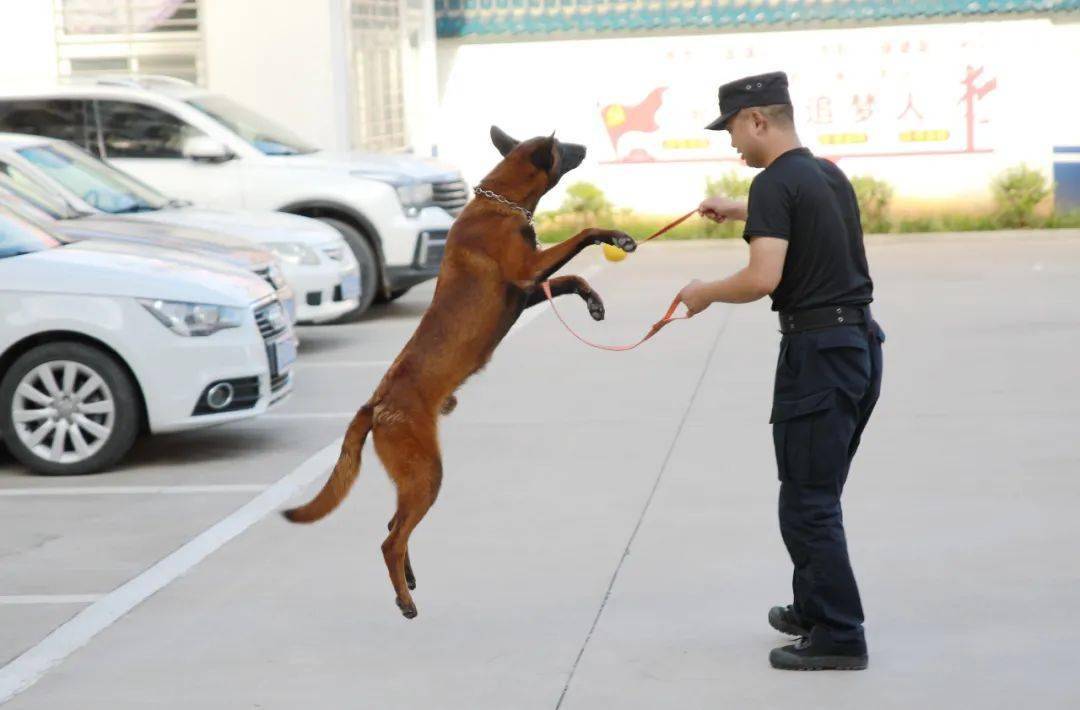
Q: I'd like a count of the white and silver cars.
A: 4